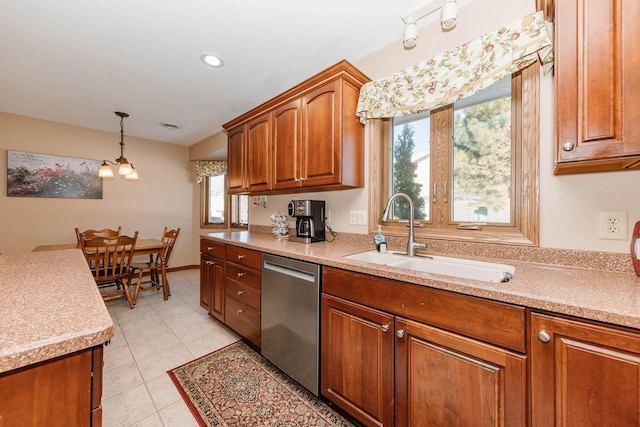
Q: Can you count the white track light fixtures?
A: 2